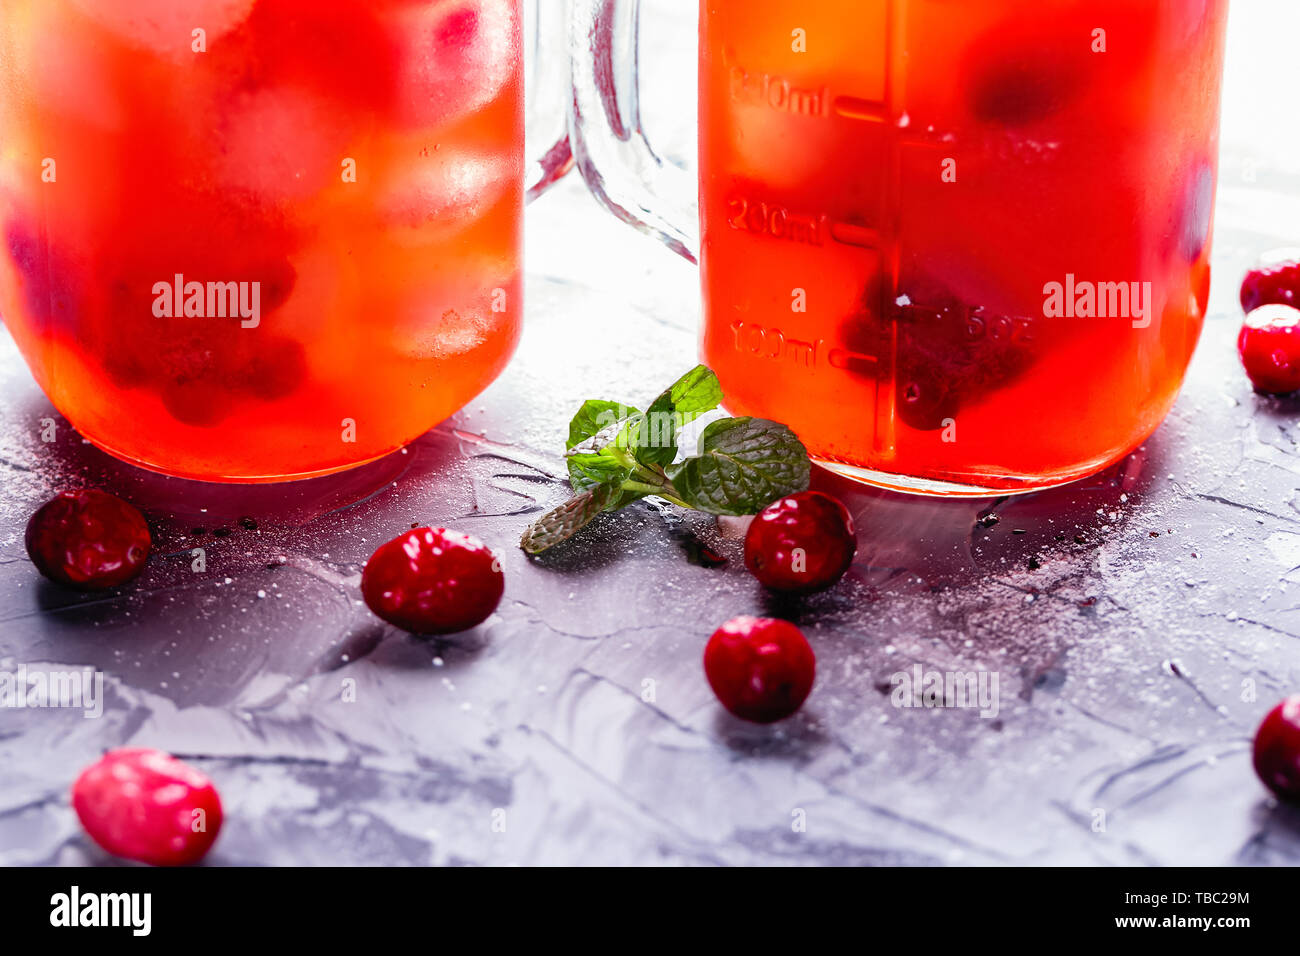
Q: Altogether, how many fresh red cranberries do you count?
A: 8